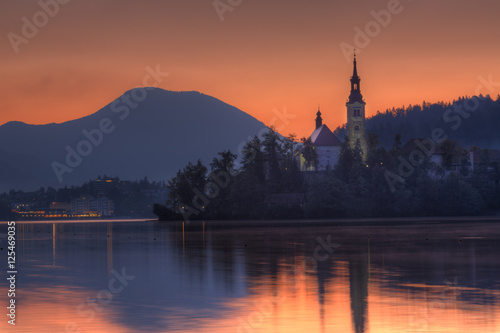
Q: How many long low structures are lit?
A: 1